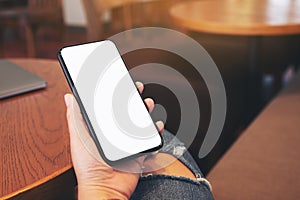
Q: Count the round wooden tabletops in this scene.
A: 2